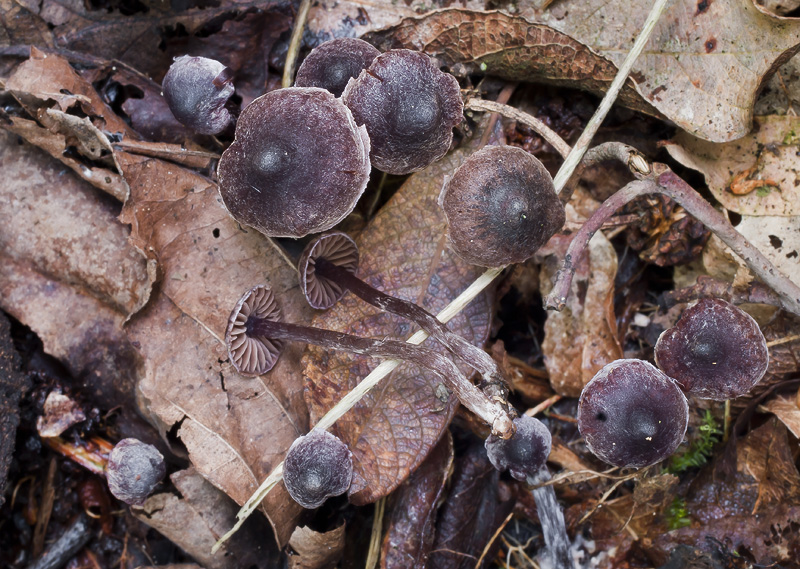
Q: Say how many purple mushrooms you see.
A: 12